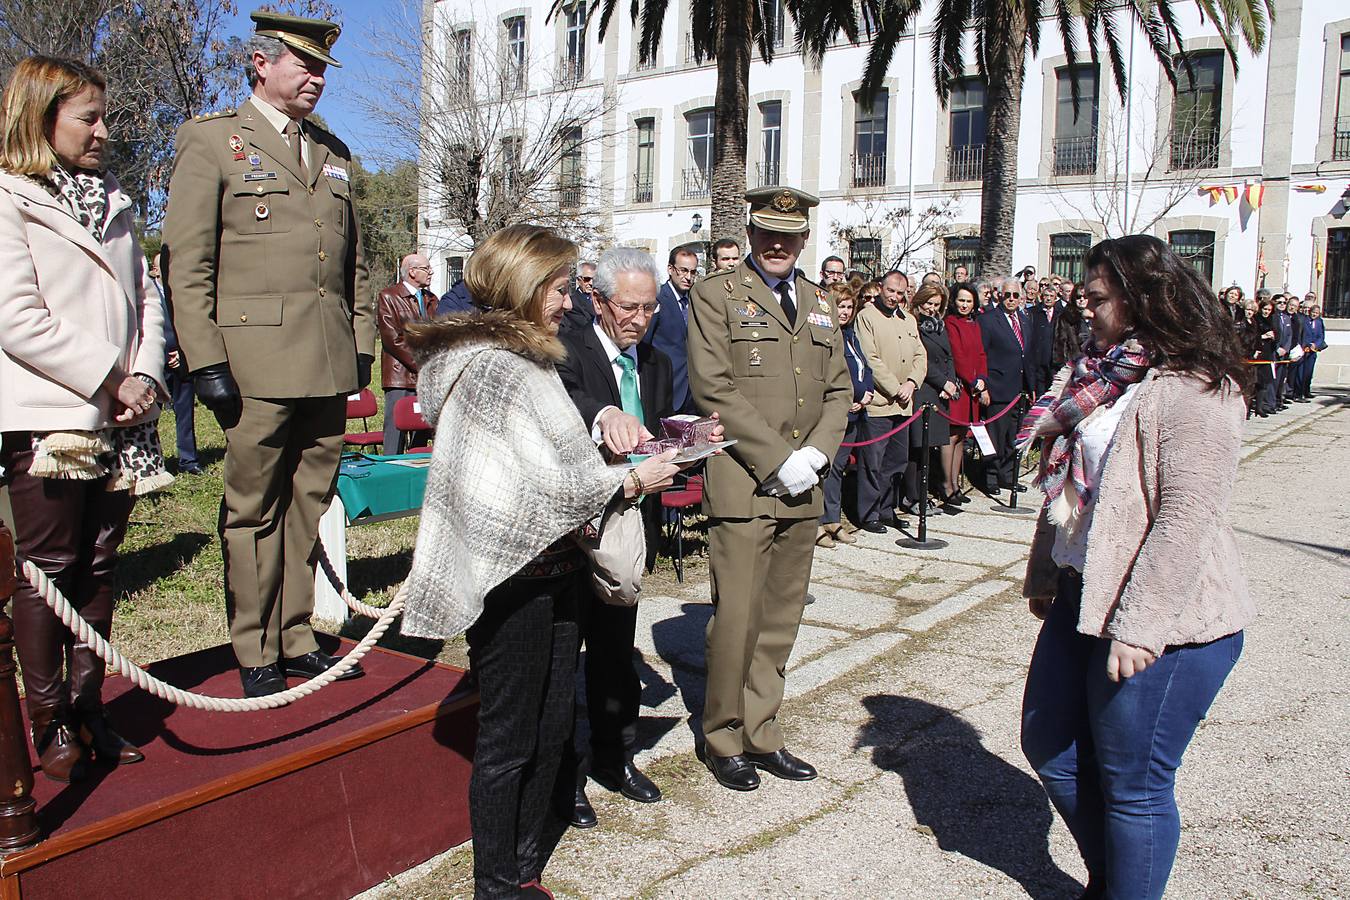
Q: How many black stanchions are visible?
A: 2